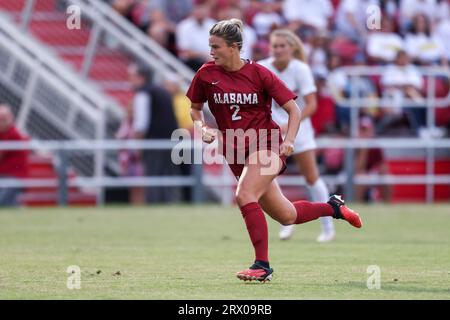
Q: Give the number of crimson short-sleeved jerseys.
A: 1